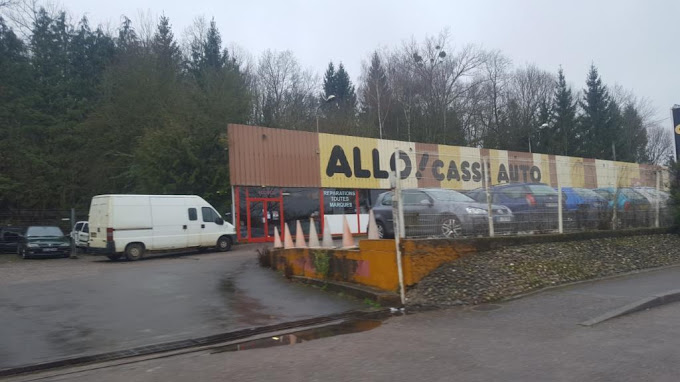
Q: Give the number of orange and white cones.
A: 7